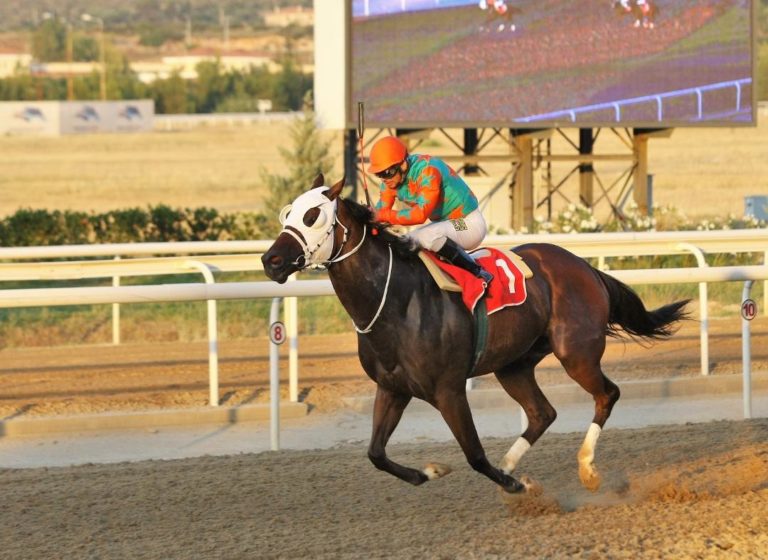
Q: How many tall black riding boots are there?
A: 1